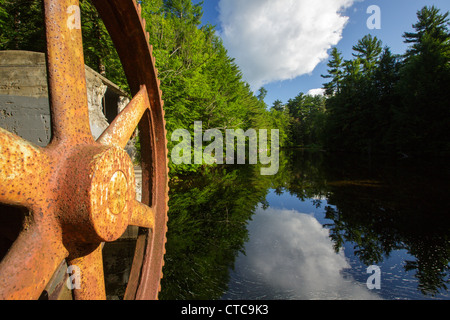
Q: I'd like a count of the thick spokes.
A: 6